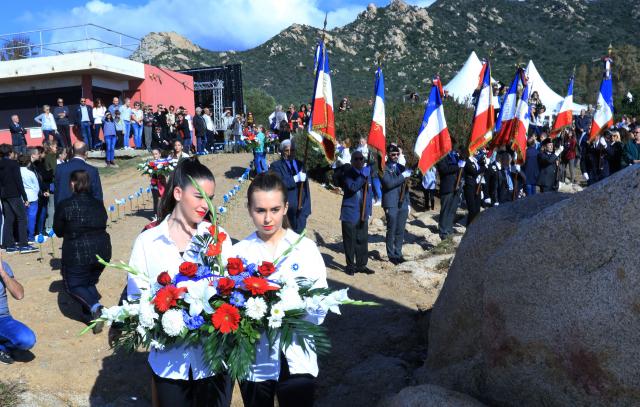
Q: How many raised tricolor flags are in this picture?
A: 8